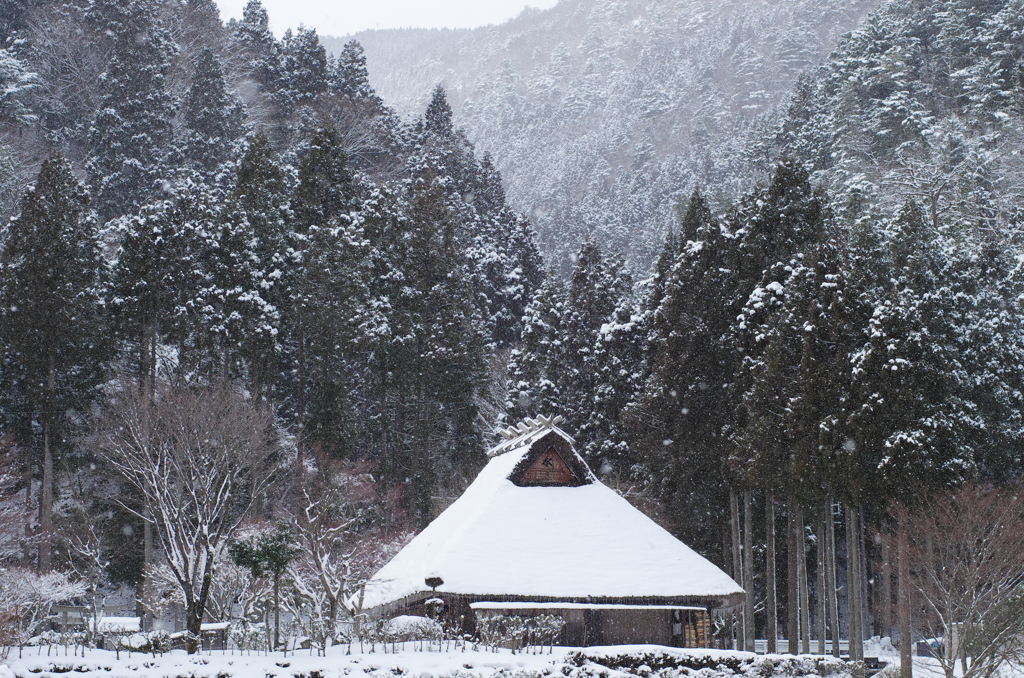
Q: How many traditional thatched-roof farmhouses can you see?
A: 1